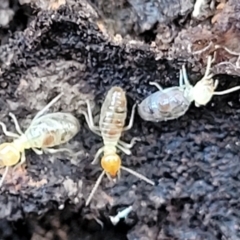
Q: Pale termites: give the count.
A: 3